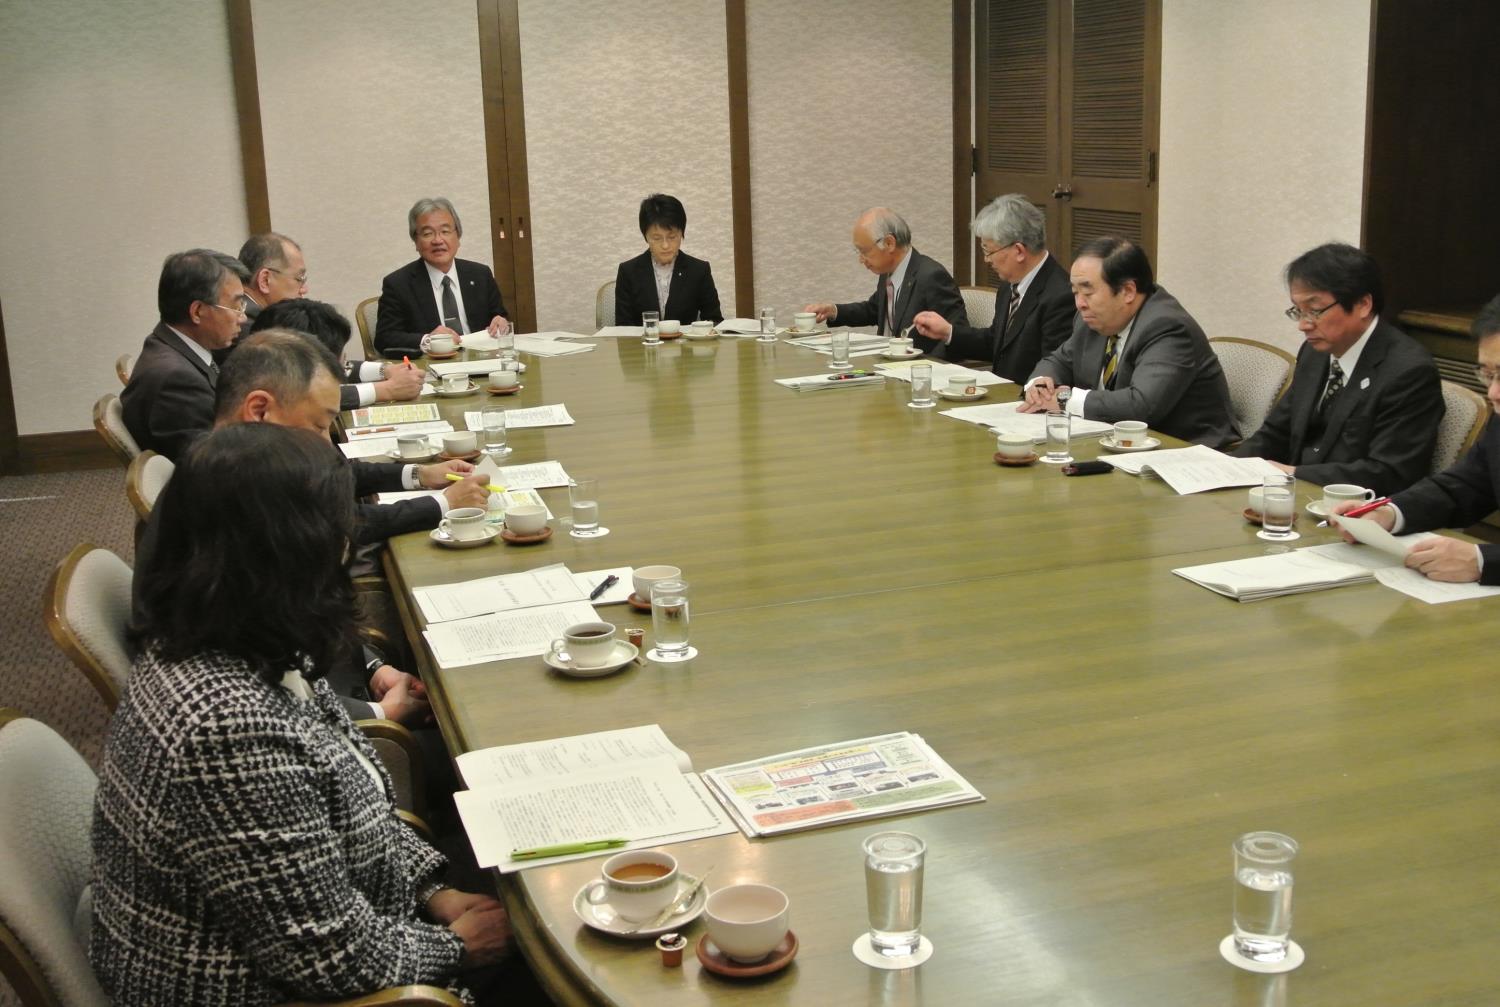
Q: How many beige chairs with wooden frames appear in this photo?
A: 10